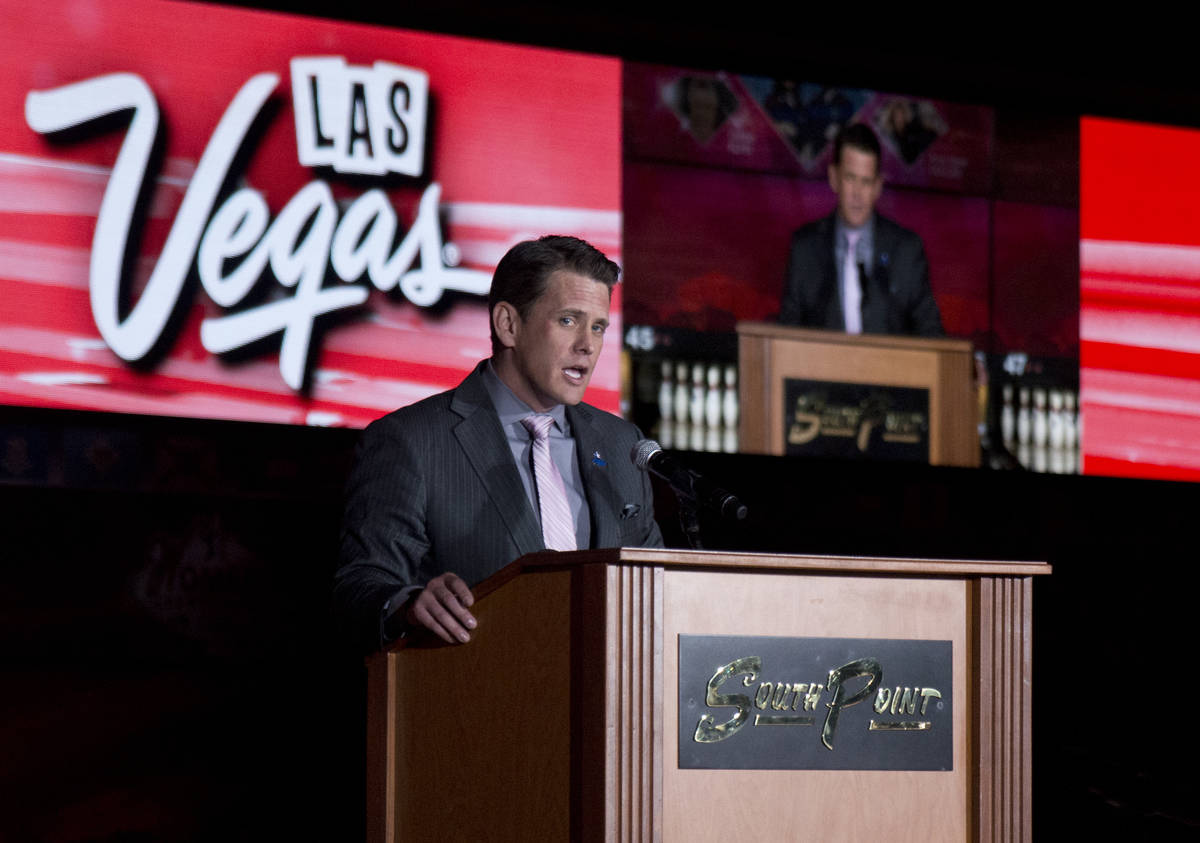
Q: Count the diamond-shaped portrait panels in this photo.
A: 3